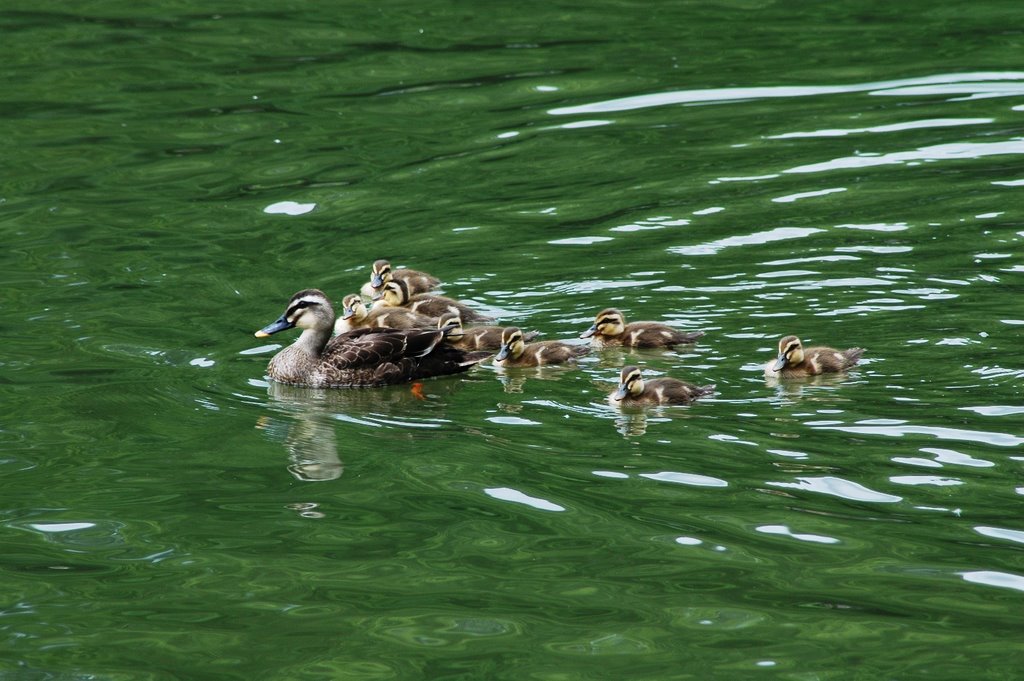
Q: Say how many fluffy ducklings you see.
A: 8